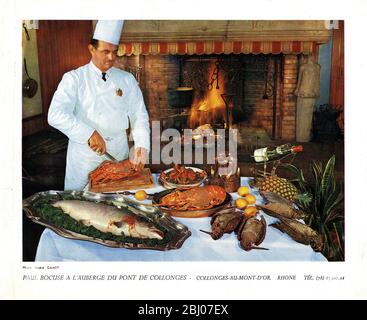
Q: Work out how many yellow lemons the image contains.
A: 5